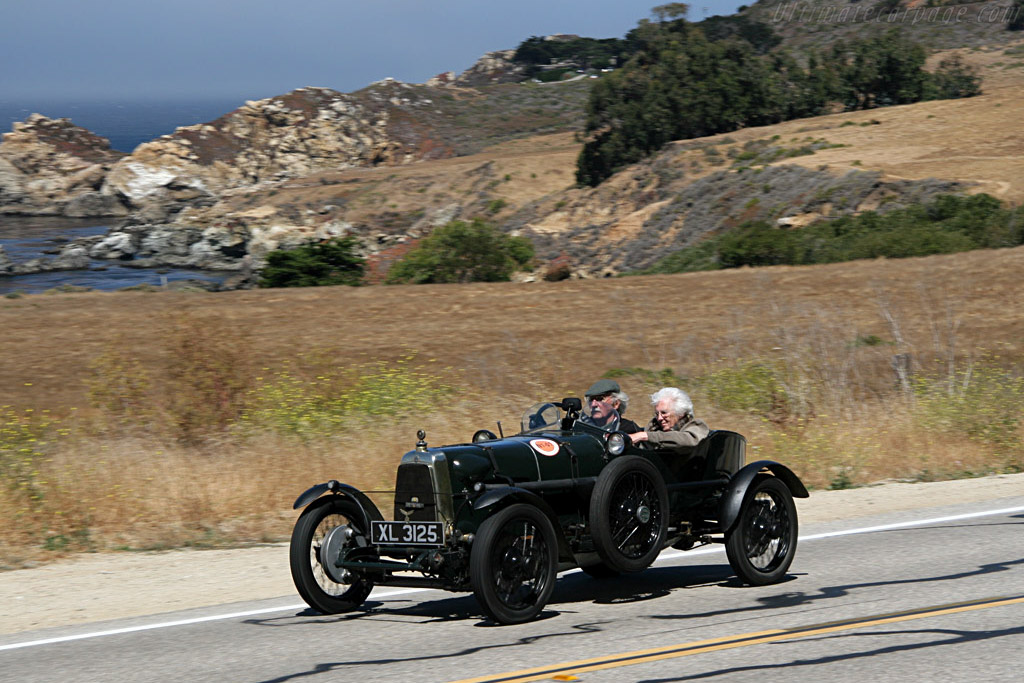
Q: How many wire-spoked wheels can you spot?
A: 4